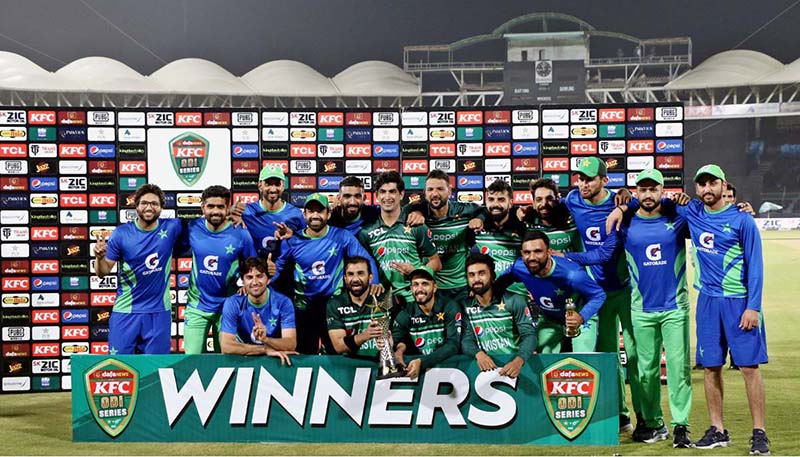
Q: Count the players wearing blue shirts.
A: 10